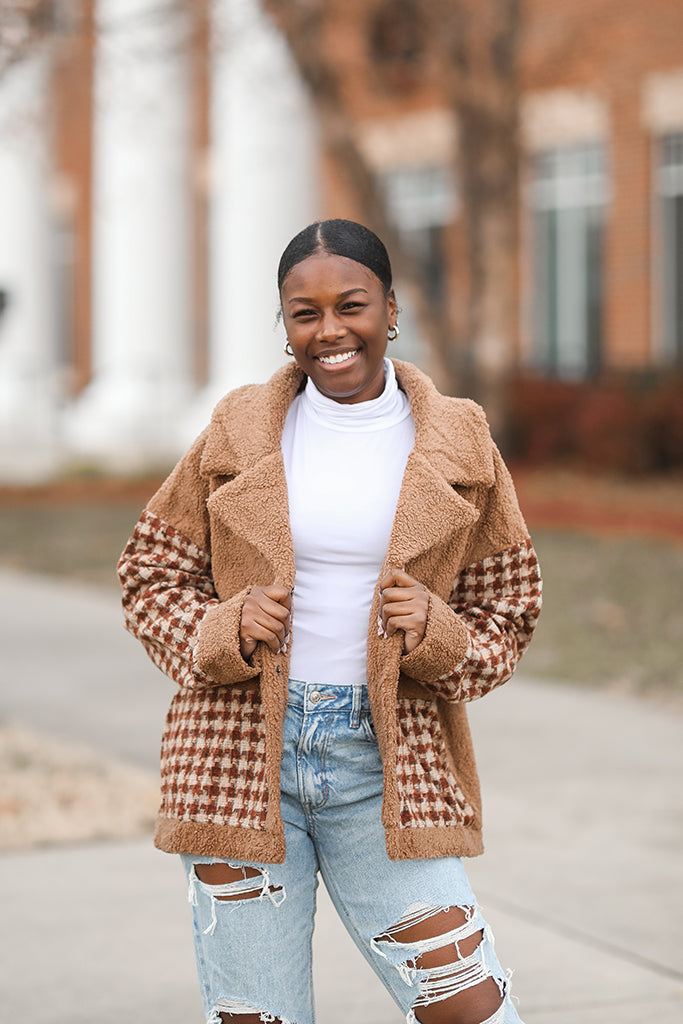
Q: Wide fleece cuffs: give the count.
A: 2